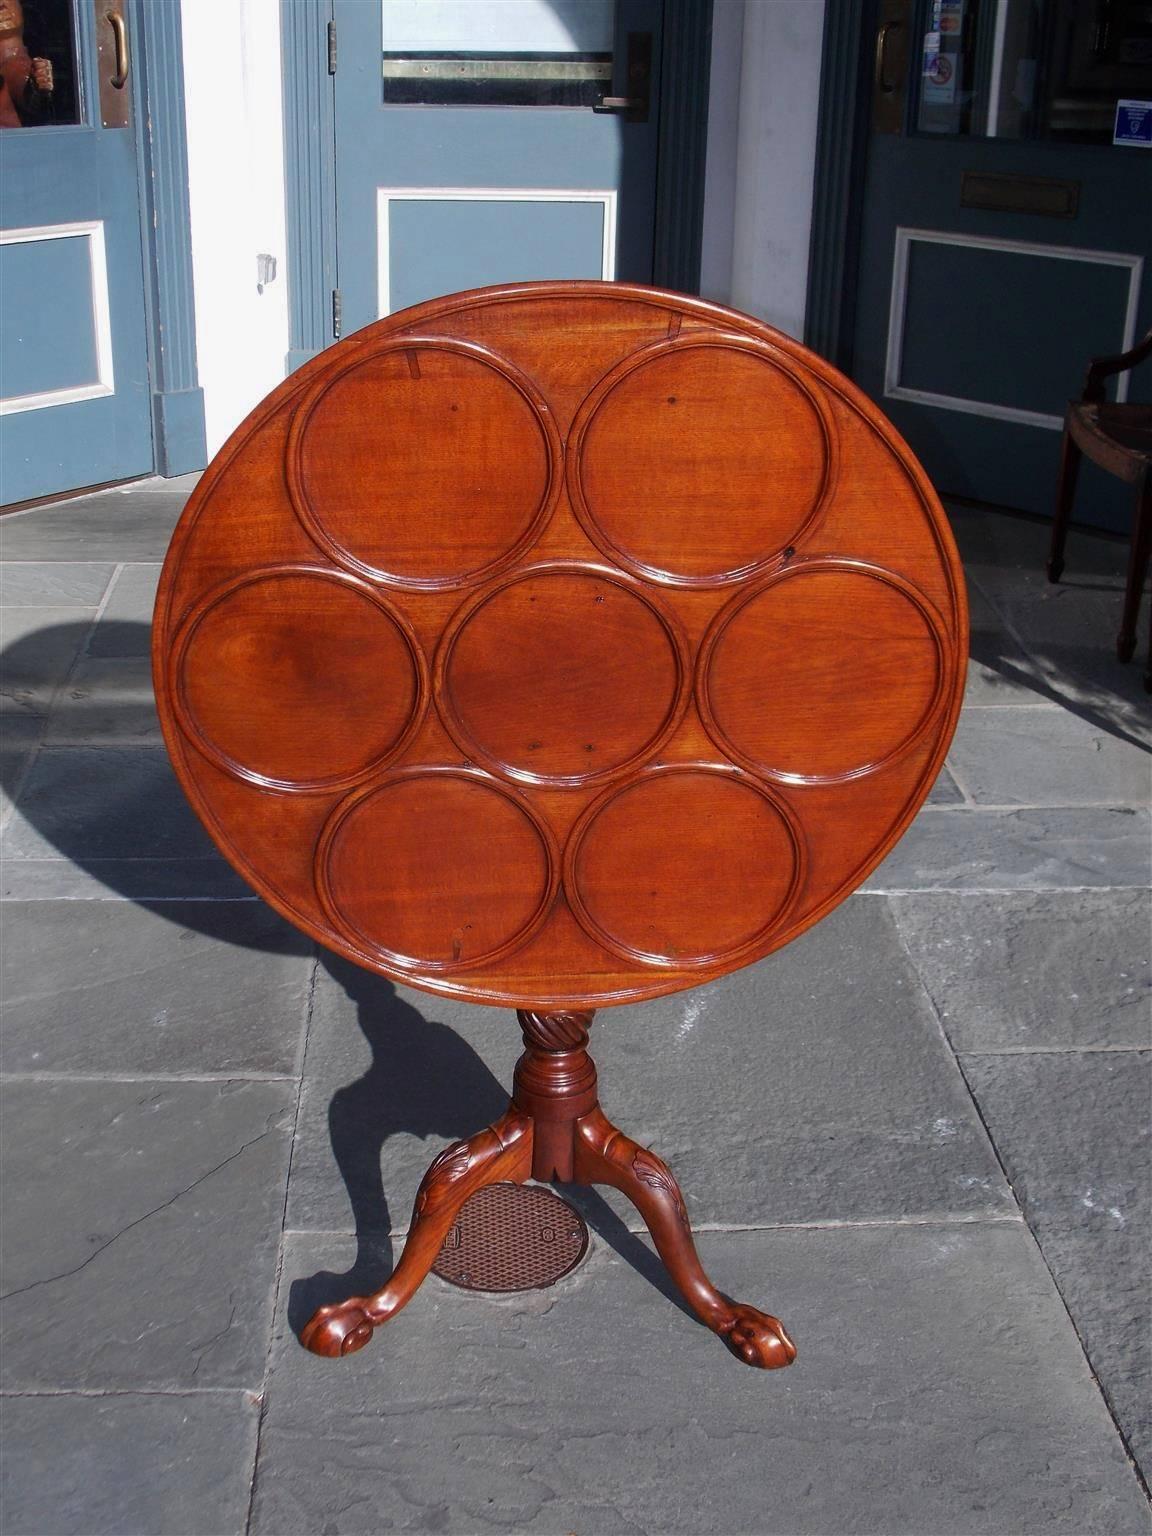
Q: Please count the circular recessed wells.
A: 7